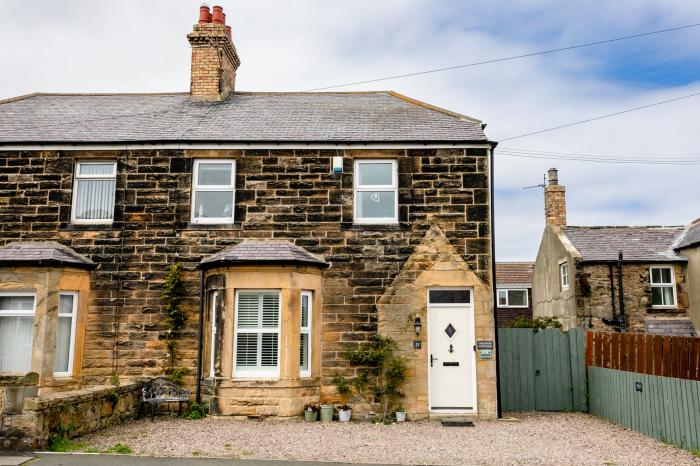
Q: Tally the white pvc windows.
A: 11